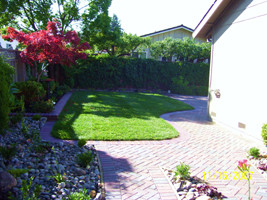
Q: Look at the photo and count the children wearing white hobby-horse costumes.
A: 0